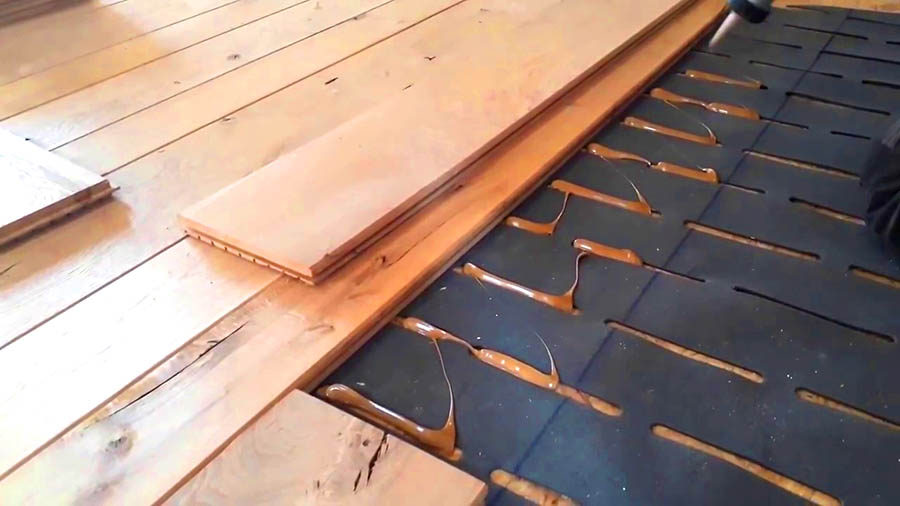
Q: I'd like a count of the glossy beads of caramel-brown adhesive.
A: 13